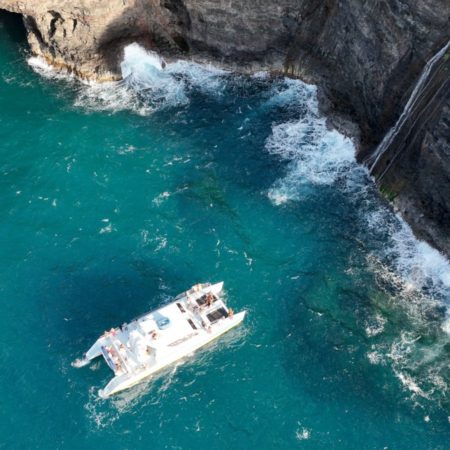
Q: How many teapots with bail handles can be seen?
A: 0